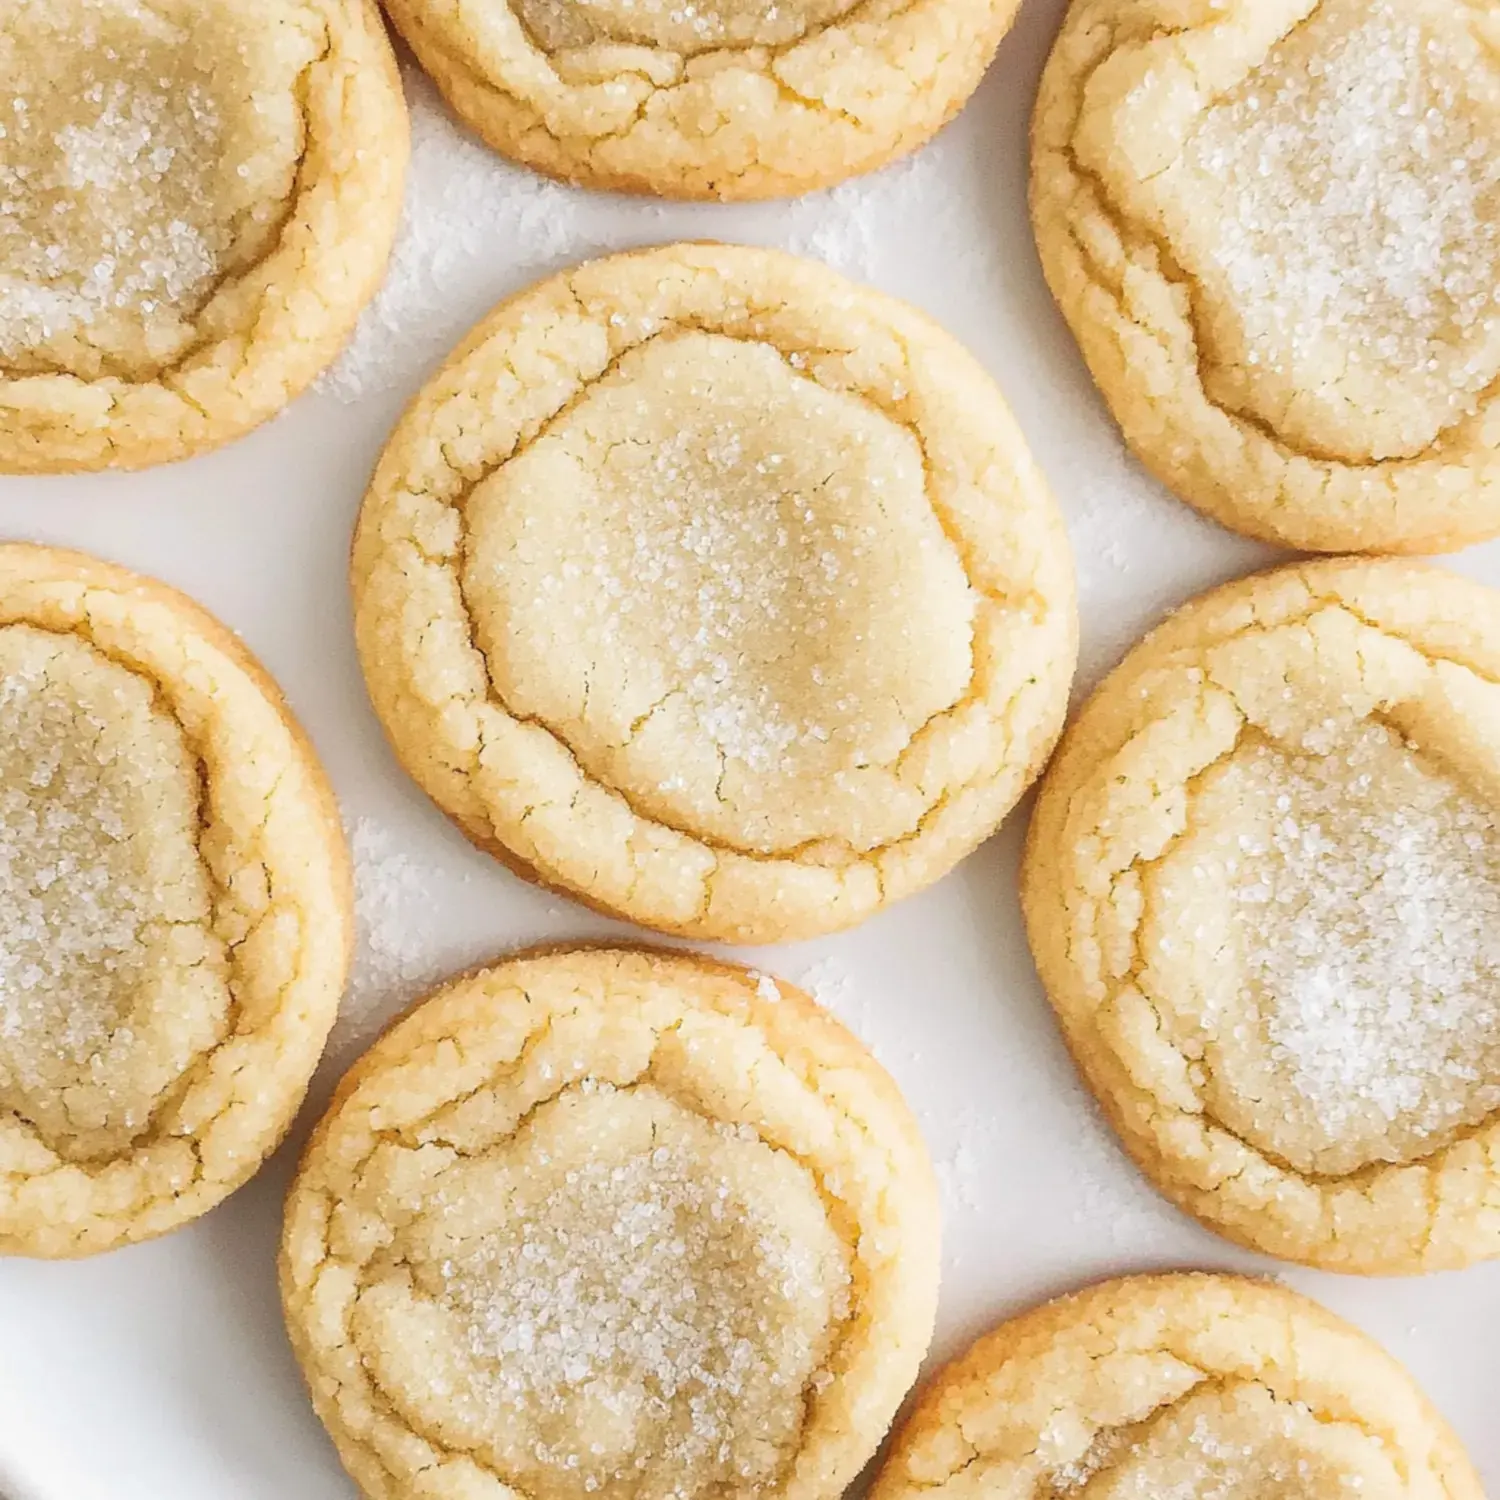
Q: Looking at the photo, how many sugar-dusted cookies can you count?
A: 8